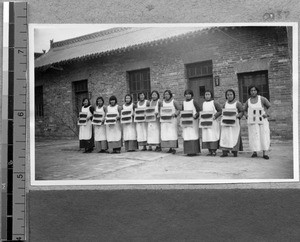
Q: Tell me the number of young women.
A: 11